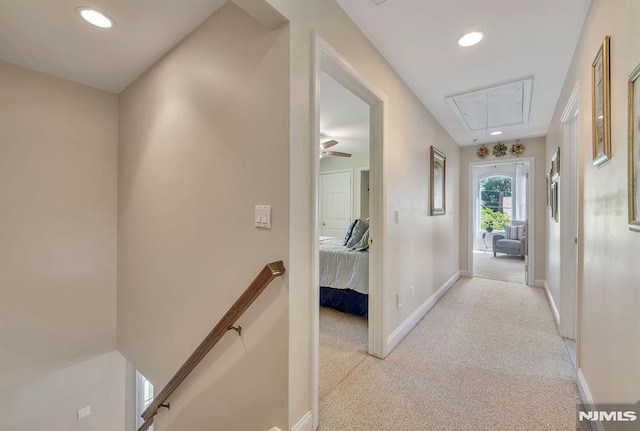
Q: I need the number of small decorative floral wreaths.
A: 3